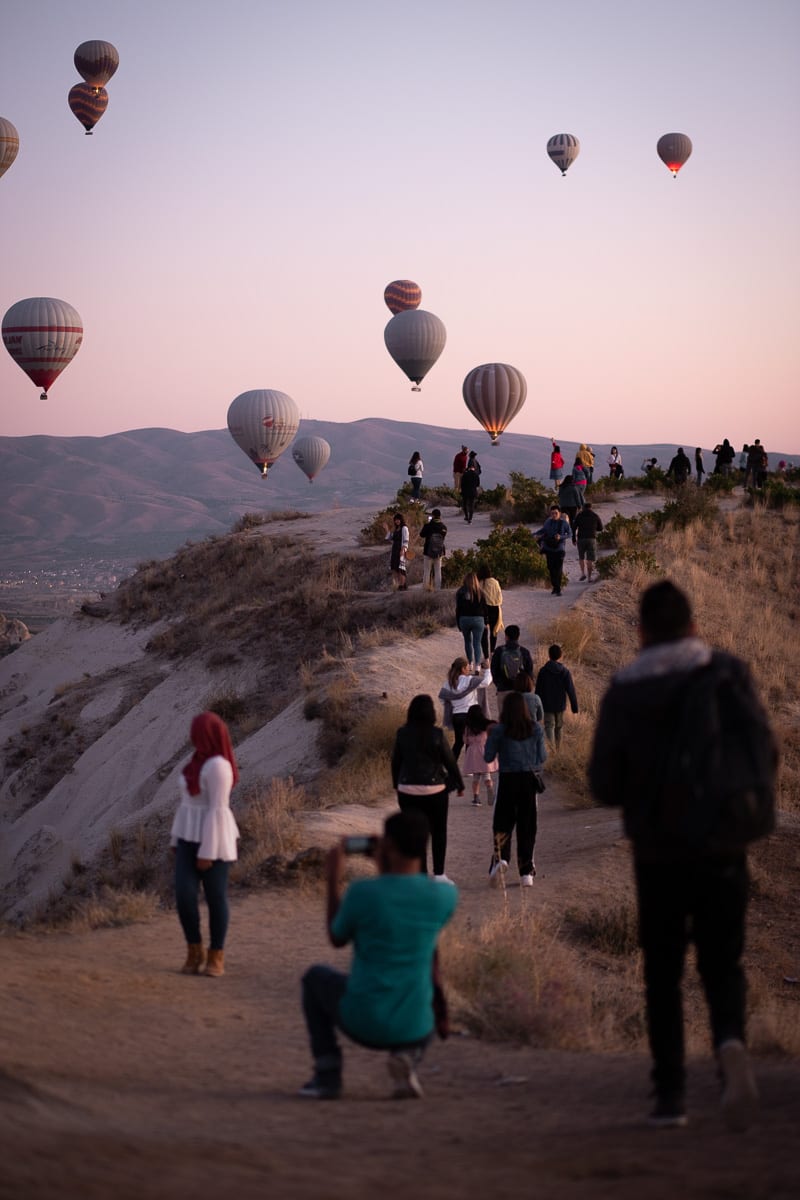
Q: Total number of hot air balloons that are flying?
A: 11